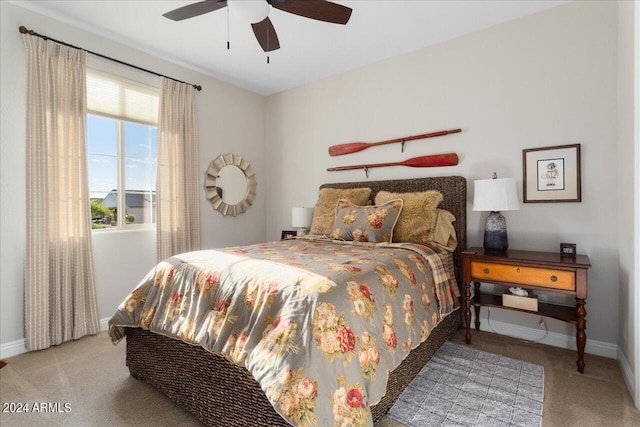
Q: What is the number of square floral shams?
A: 1